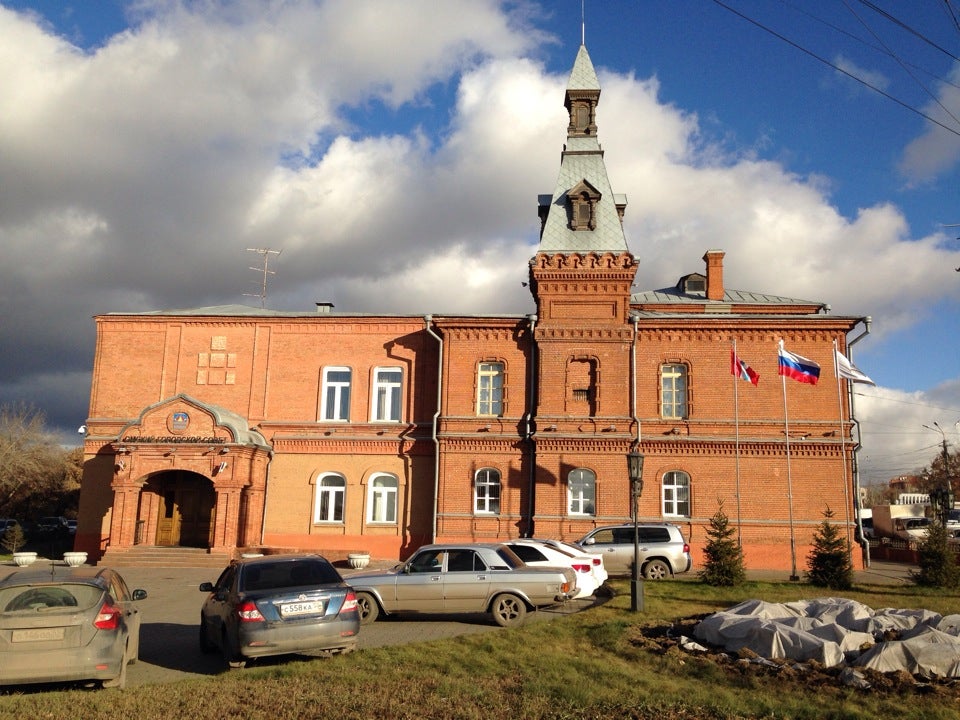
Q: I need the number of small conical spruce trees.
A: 3